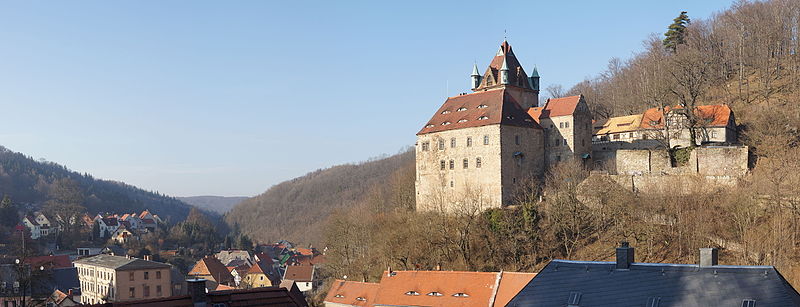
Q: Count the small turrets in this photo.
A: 3